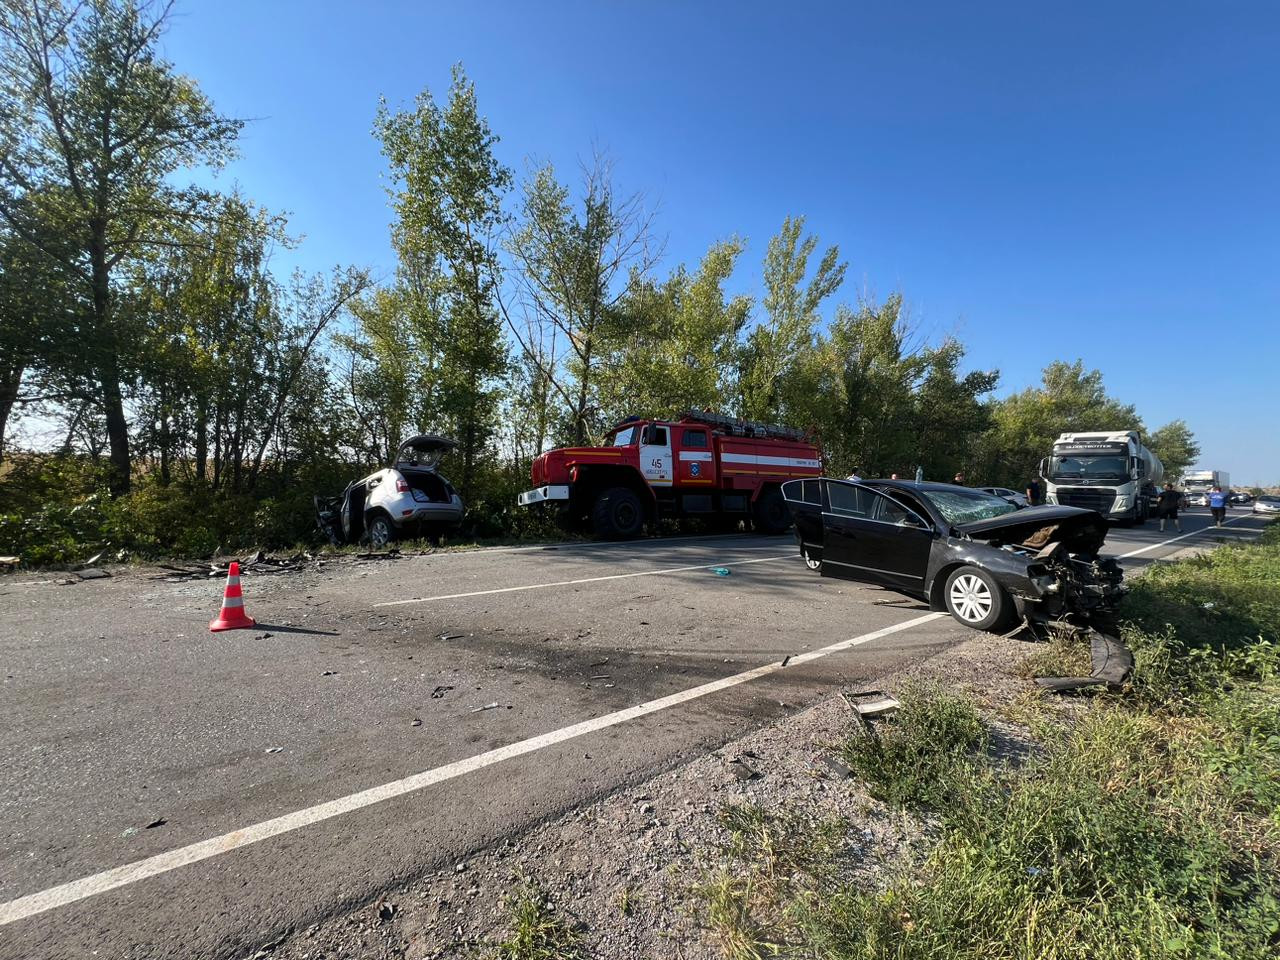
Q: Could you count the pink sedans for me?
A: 0